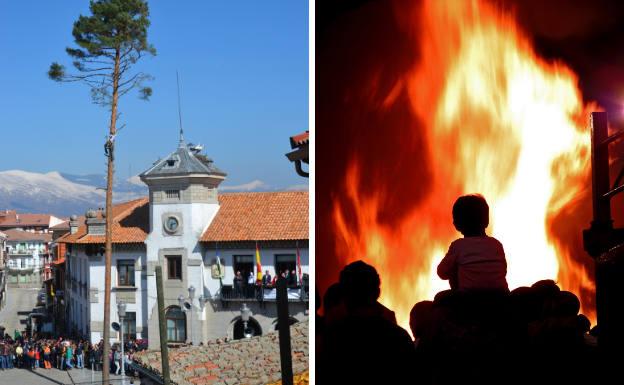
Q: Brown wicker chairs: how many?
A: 0